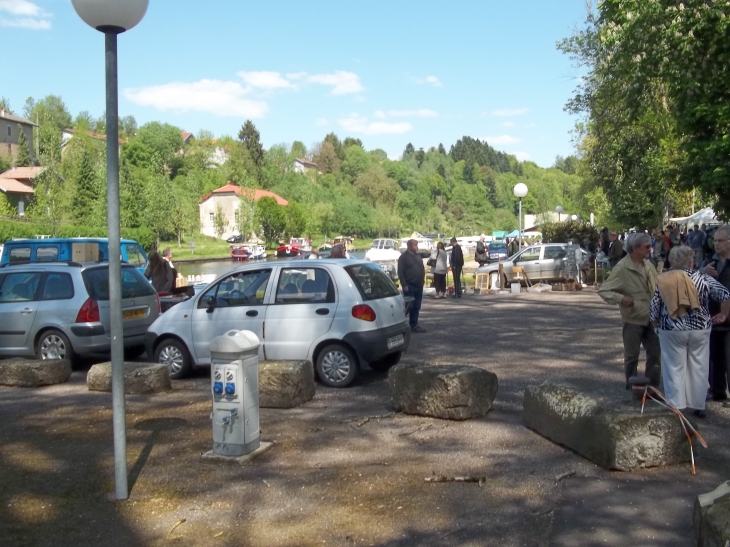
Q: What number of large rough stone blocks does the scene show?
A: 6